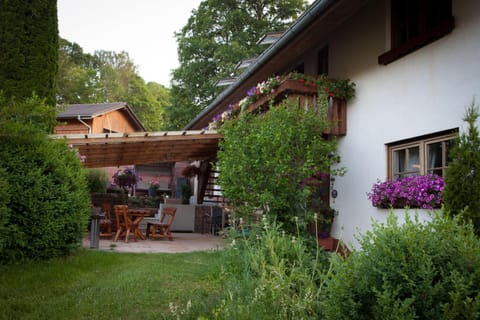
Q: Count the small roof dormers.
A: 3